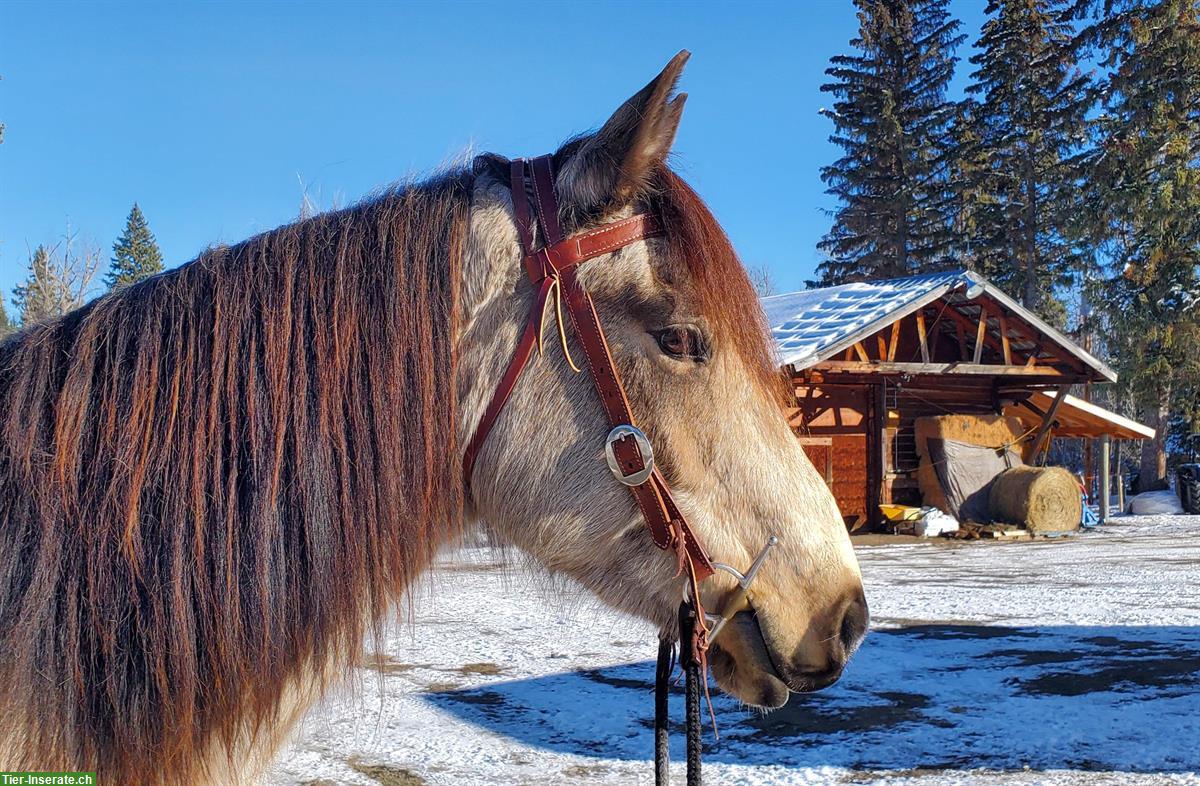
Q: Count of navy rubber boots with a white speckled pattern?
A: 0